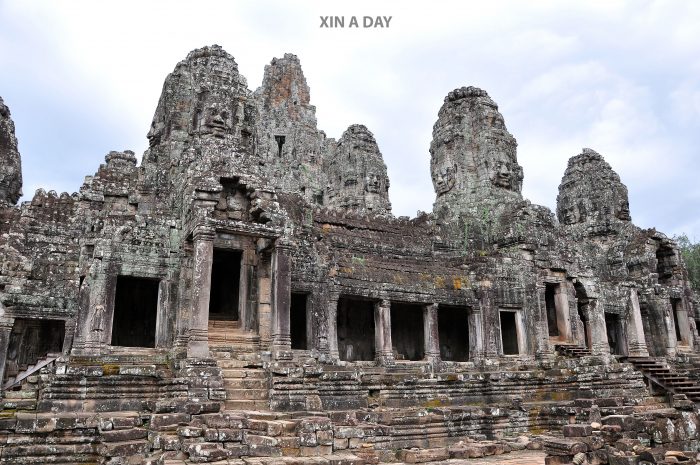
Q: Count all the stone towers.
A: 6